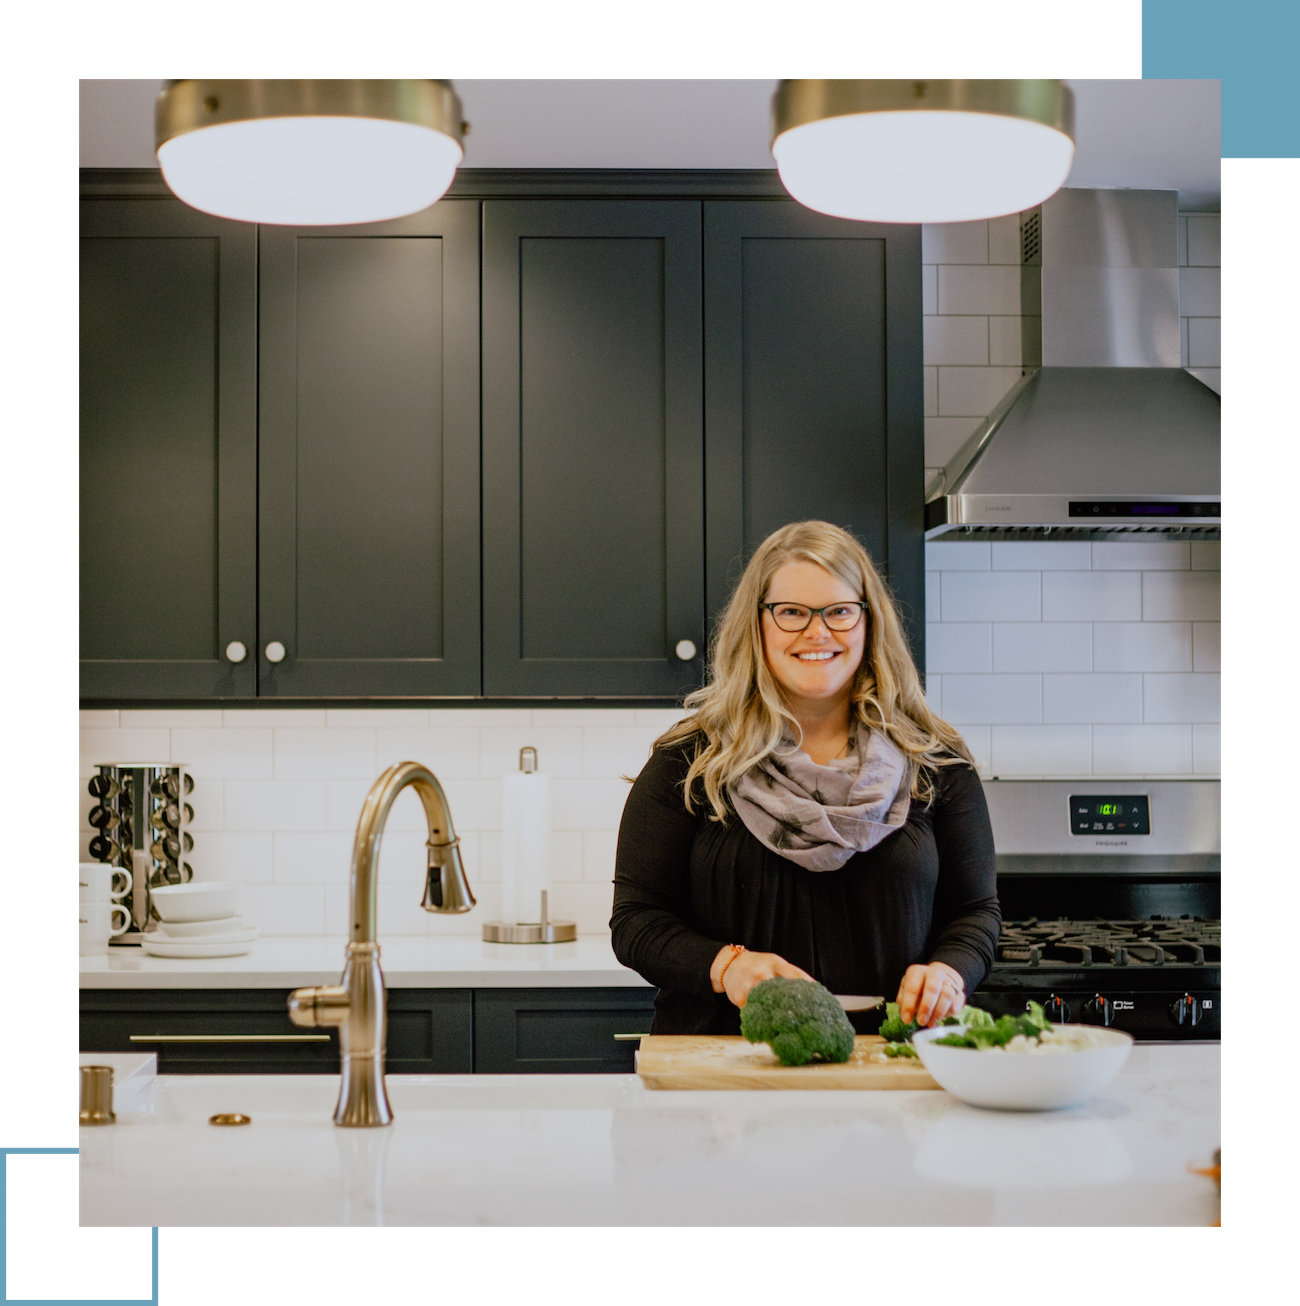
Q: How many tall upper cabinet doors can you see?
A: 4